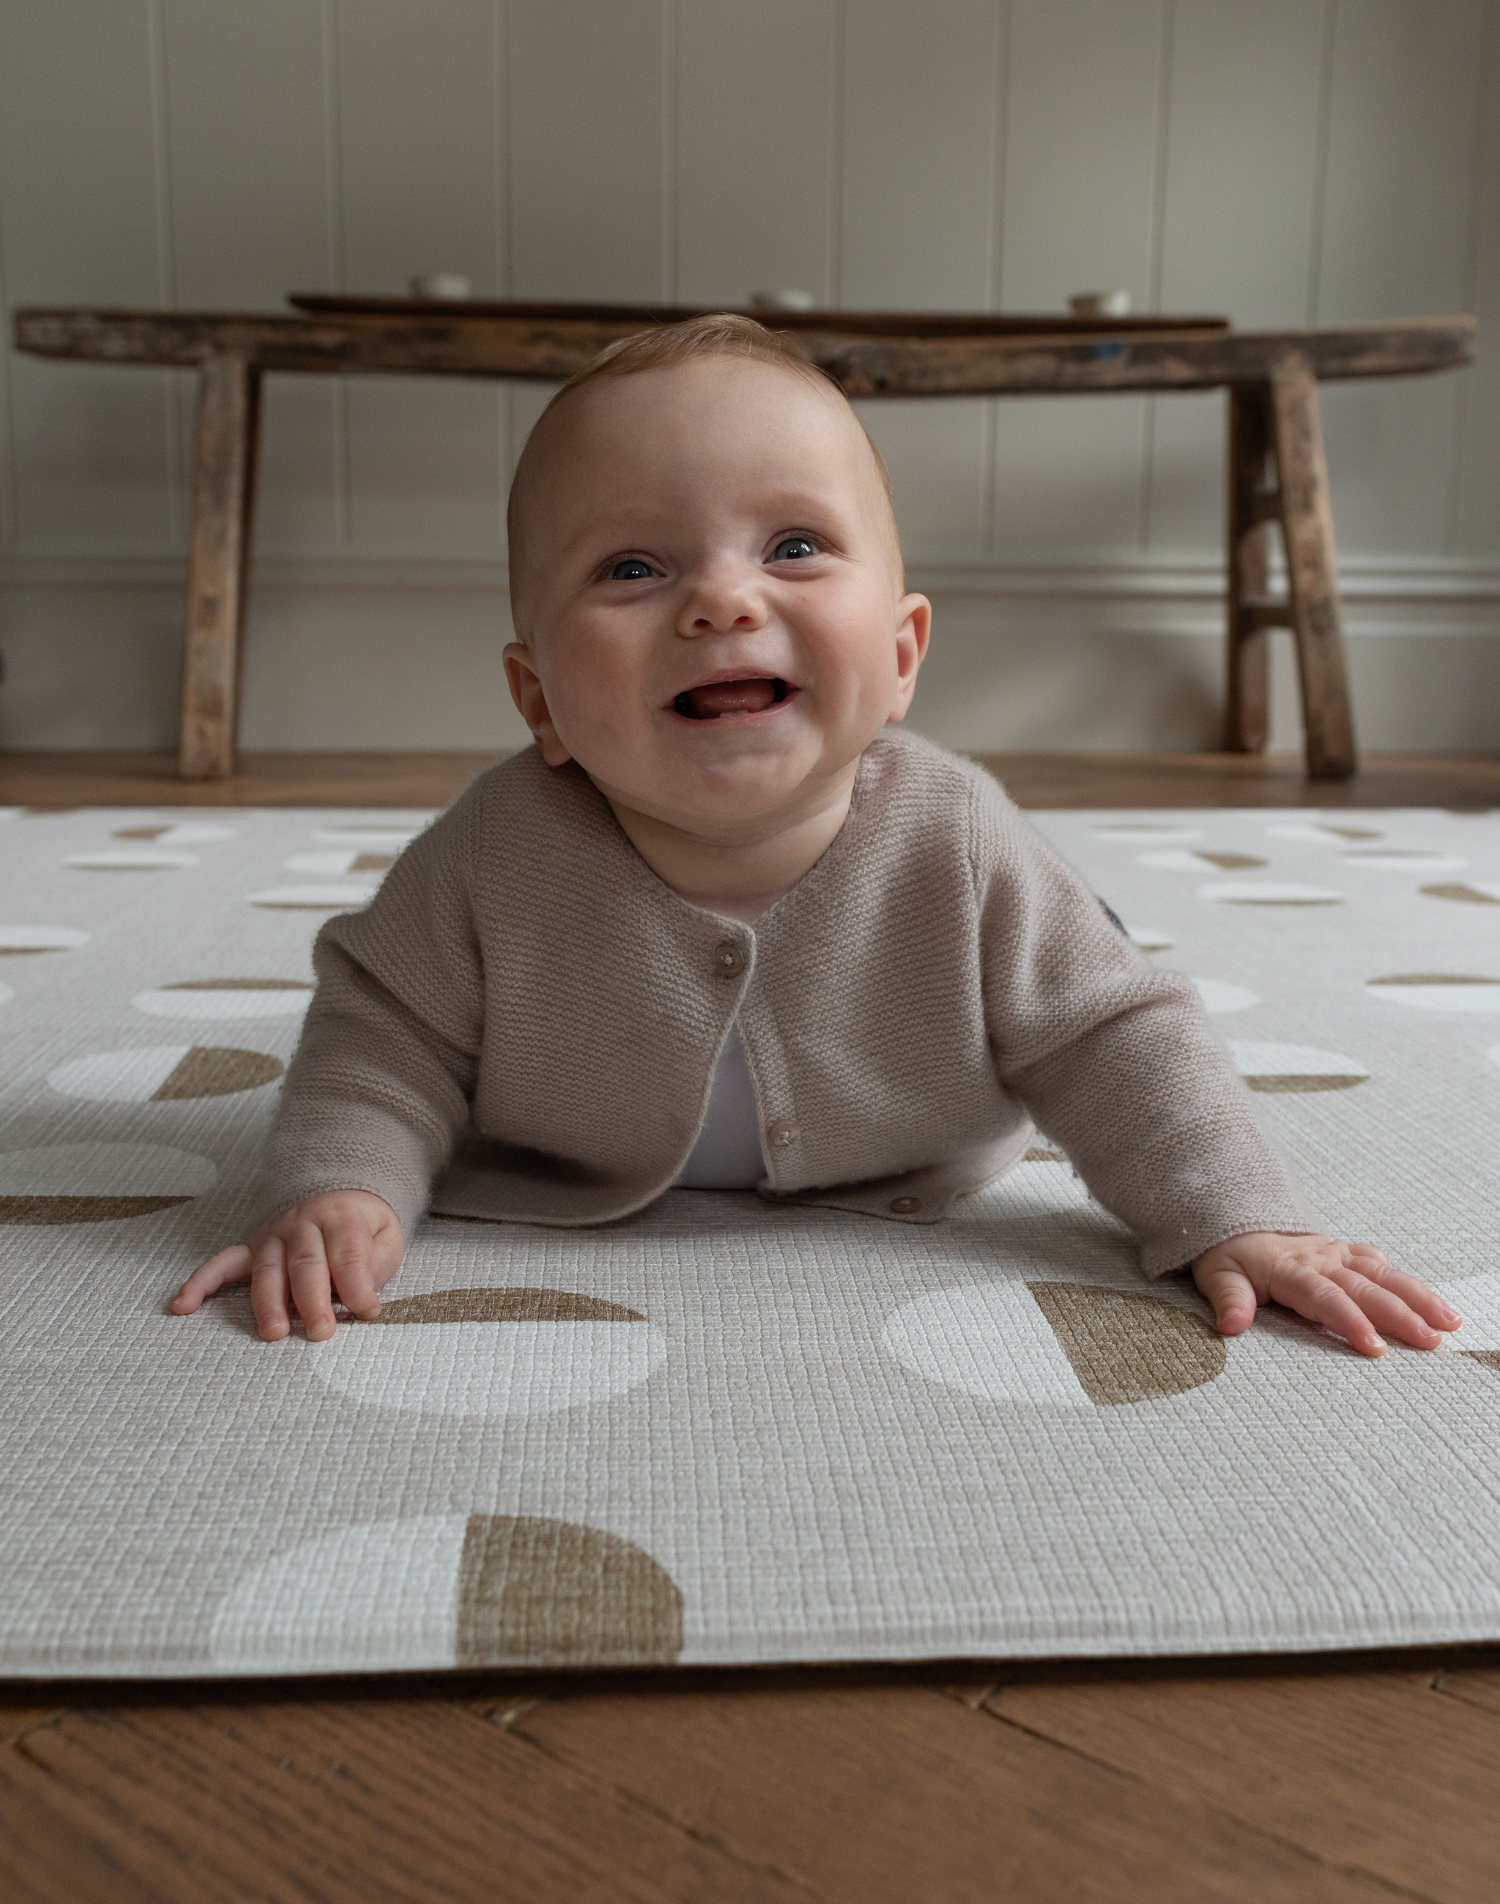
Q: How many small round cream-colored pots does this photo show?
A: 3